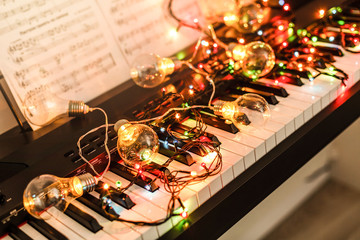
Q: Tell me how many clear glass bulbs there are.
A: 7